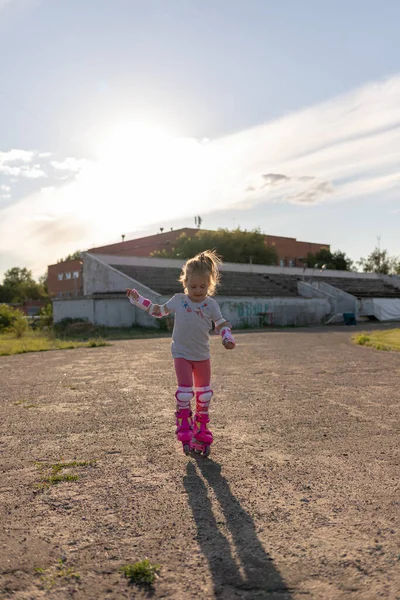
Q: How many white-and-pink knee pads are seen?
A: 2